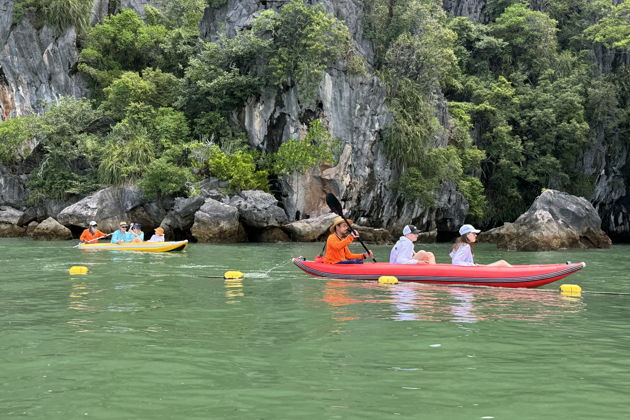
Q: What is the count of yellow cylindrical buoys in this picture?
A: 4